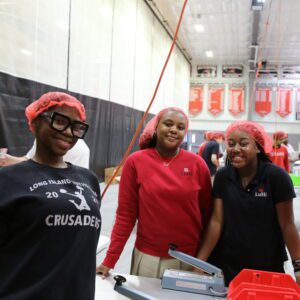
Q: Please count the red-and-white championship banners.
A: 5